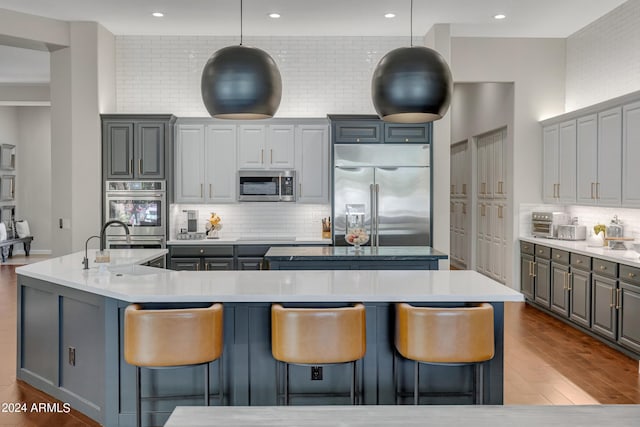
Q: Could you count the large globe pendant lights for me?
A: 2